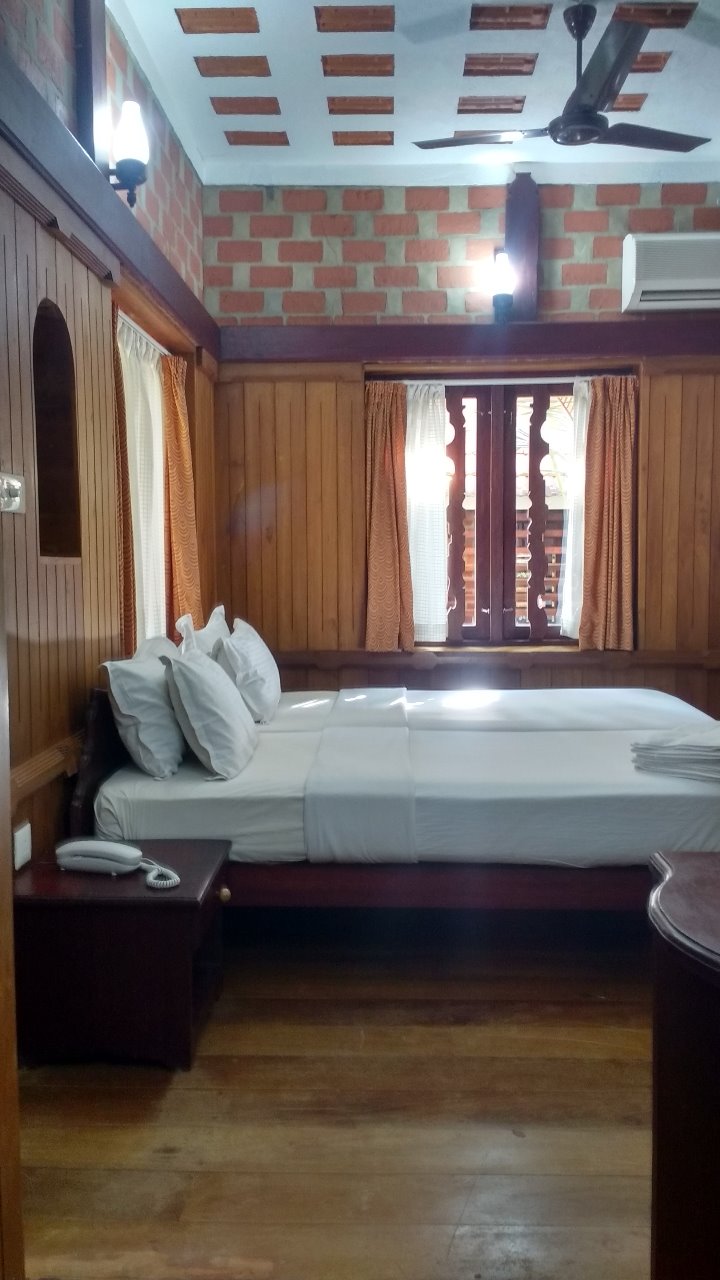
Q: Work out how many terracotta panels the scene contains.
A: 15